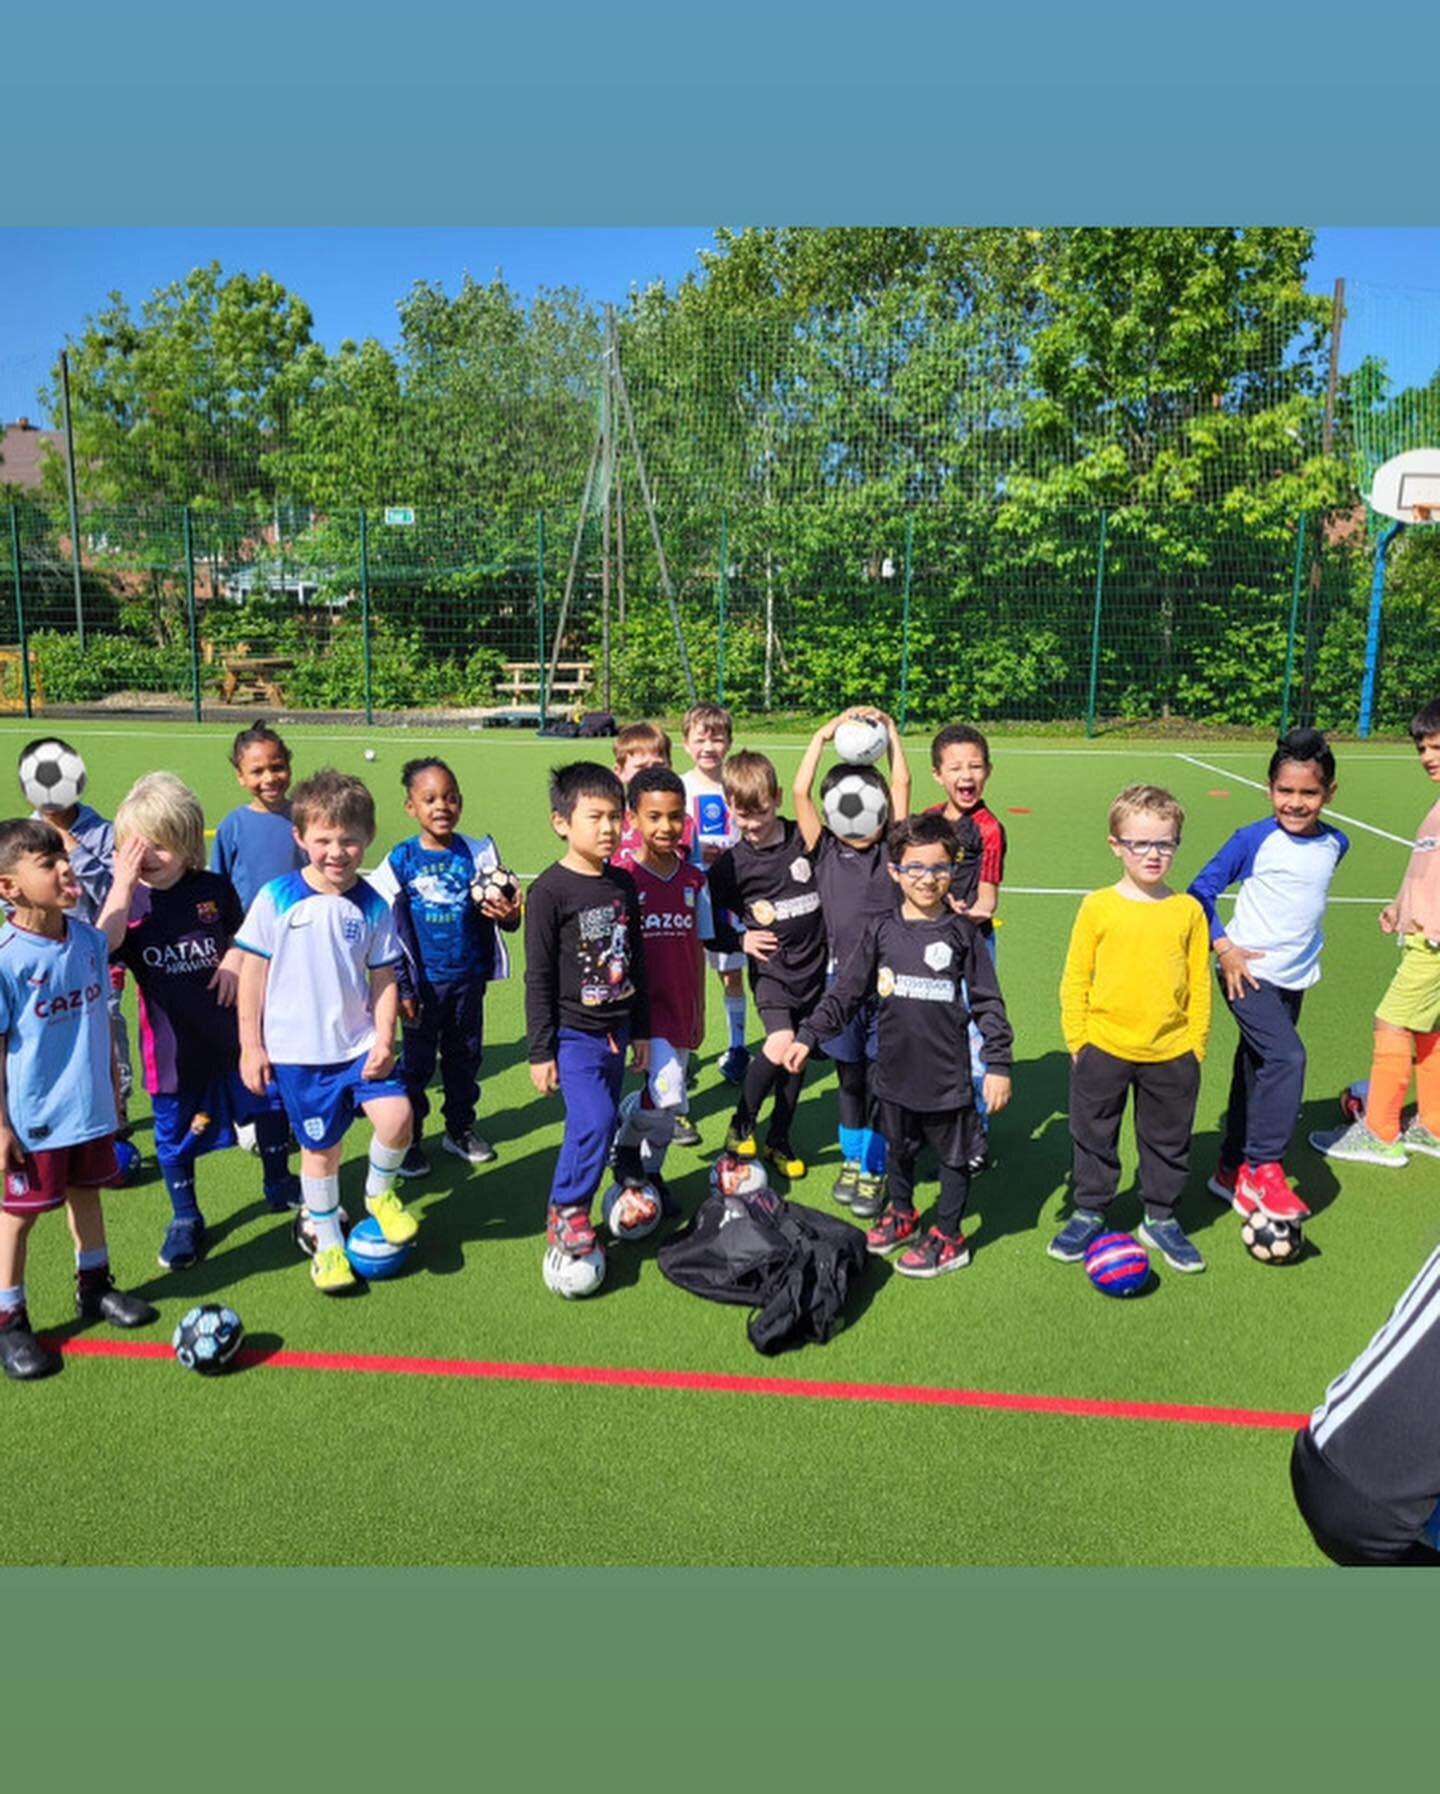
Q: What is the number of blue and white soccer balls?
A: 1